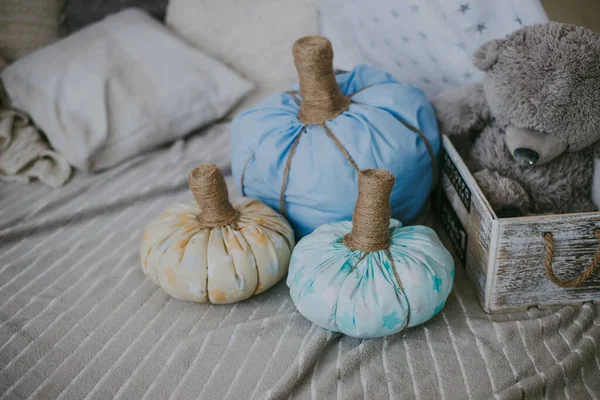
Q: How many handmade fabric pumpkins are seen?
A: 3